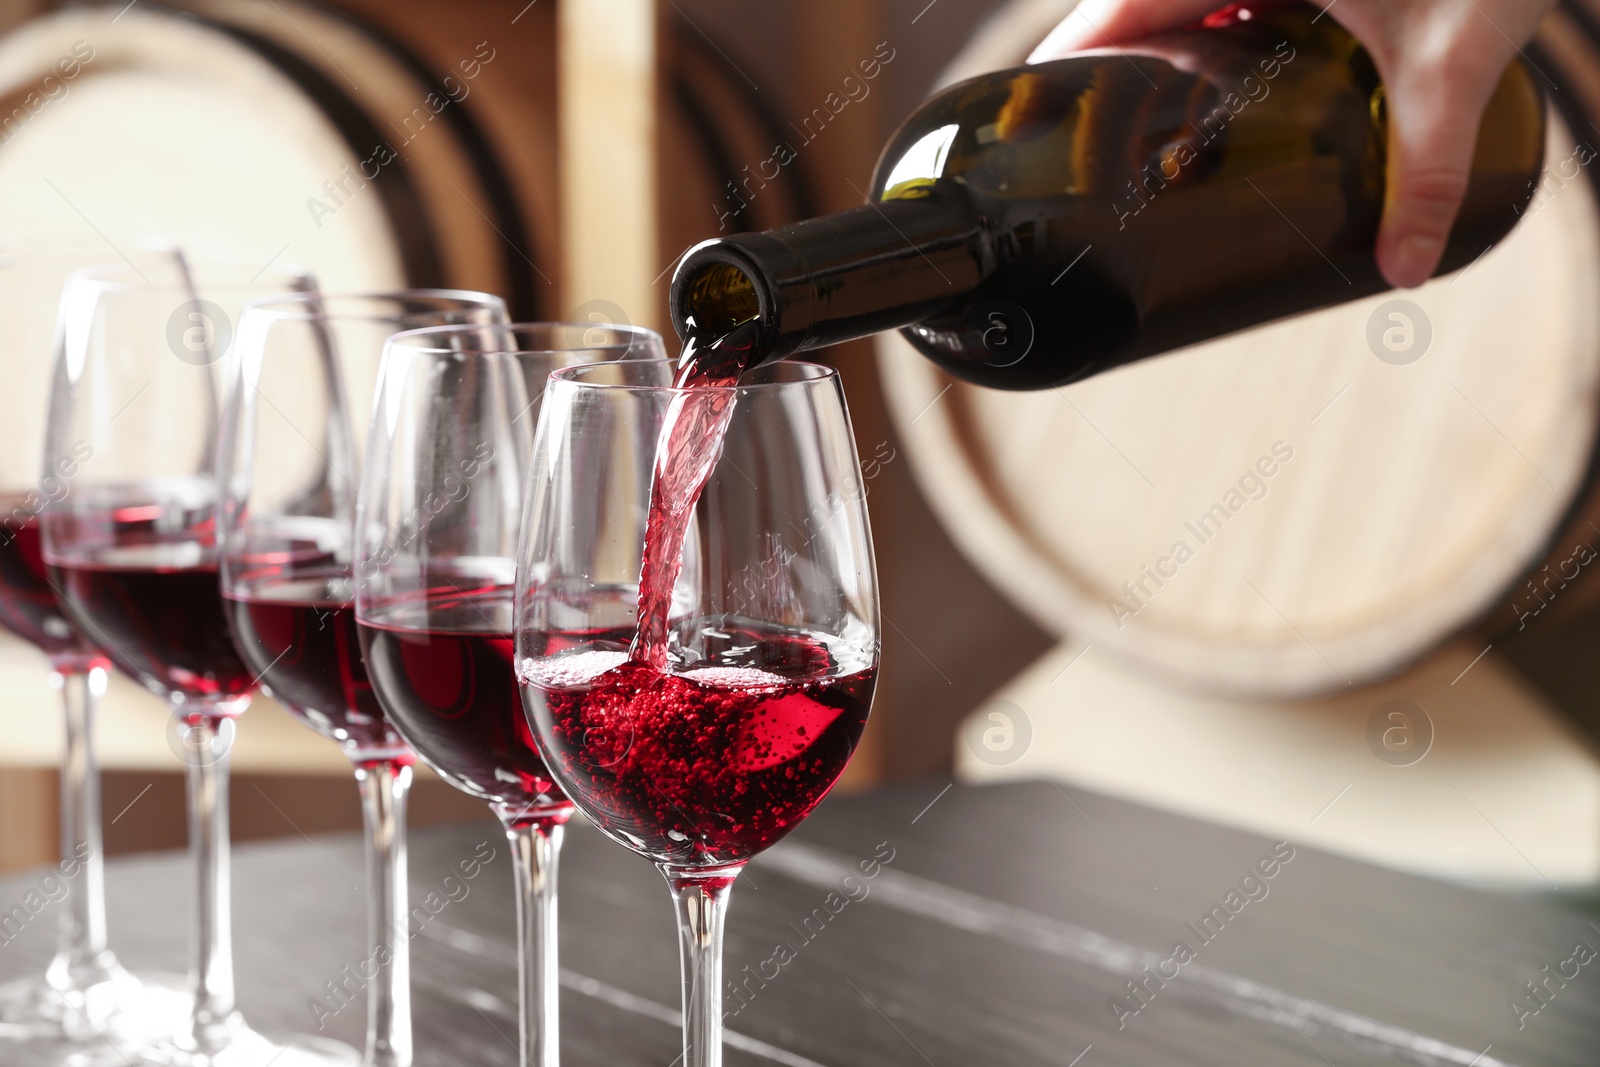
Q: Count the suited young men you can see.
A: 0